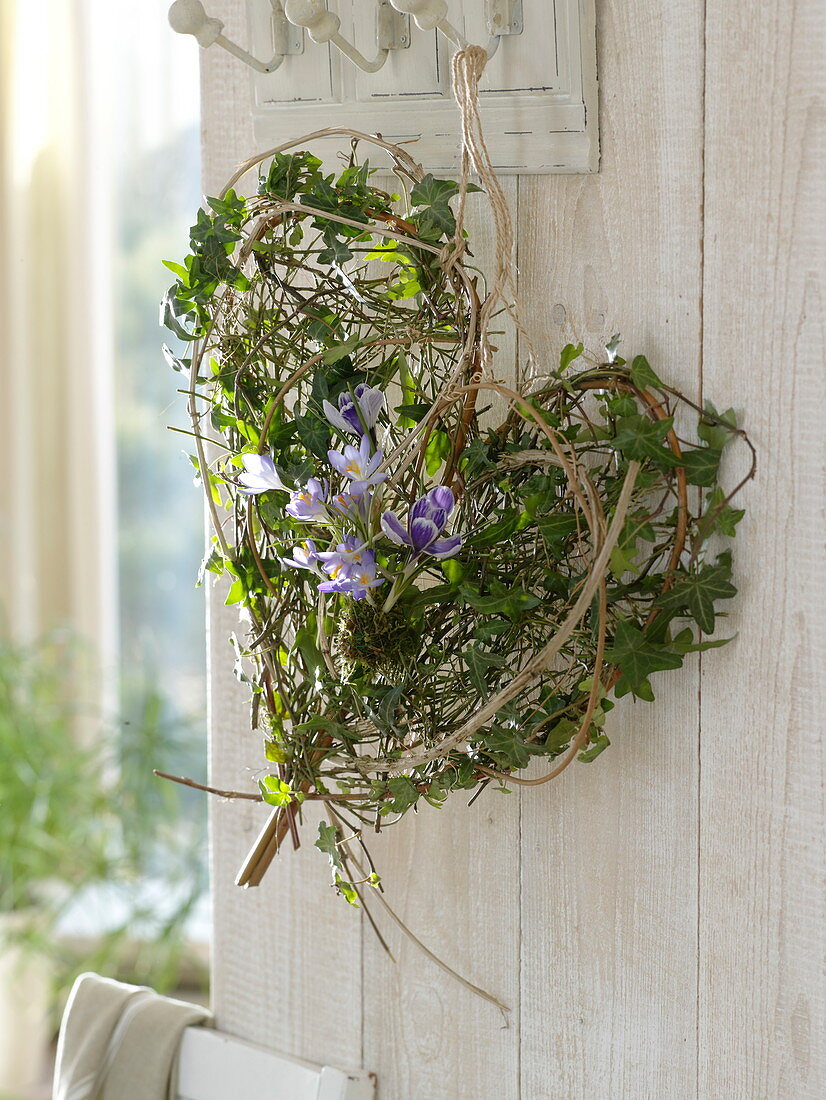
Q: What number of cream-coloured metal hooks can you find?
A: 3